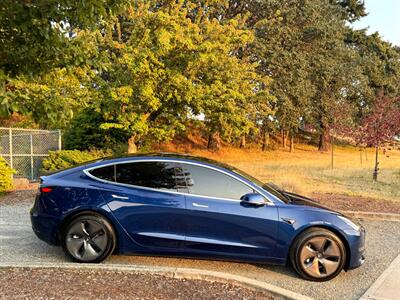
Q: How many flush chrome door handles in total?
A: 2